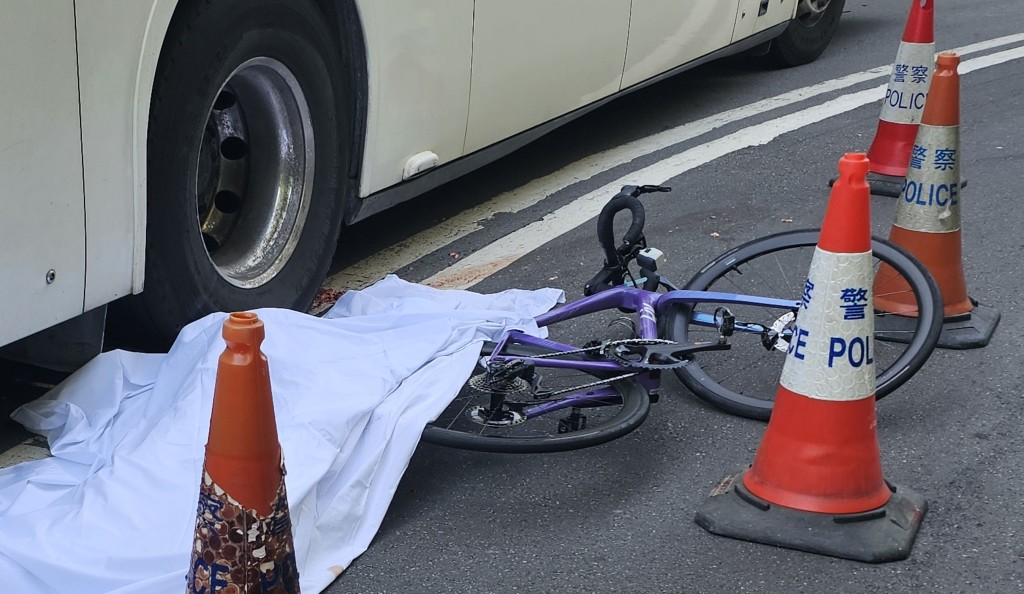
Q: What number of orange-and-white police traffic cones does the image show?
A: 4